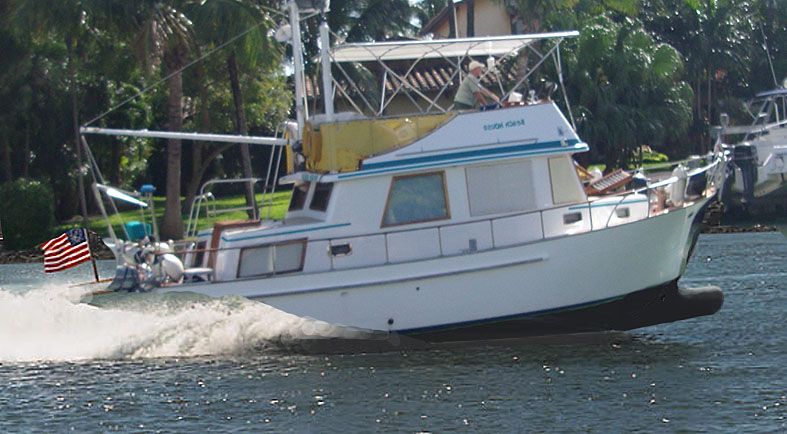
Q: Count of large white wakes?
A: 1